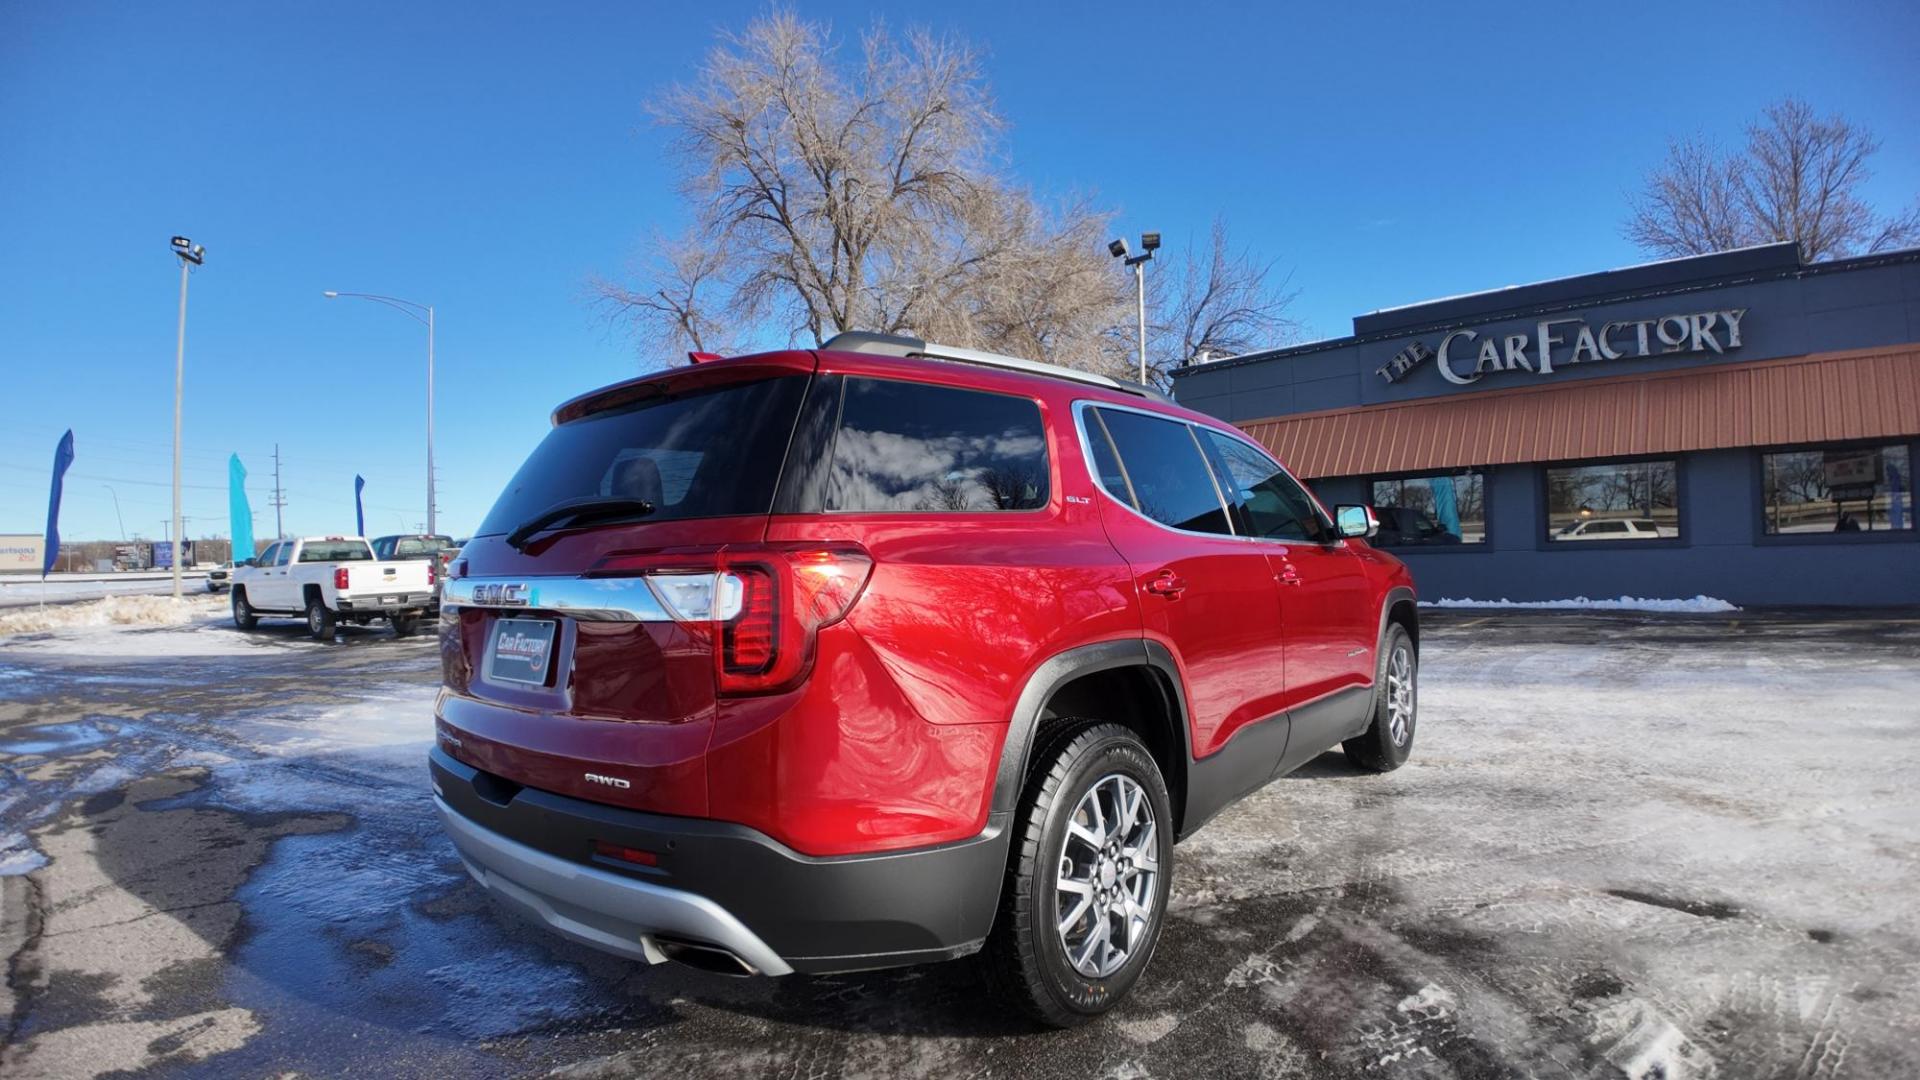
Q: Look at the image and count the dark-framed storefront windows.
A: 3